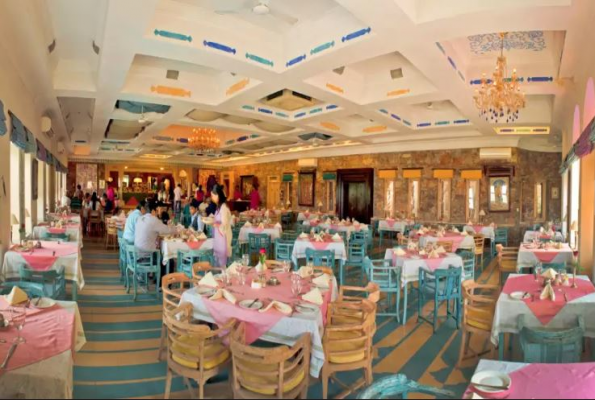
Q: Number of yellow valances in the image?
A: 4